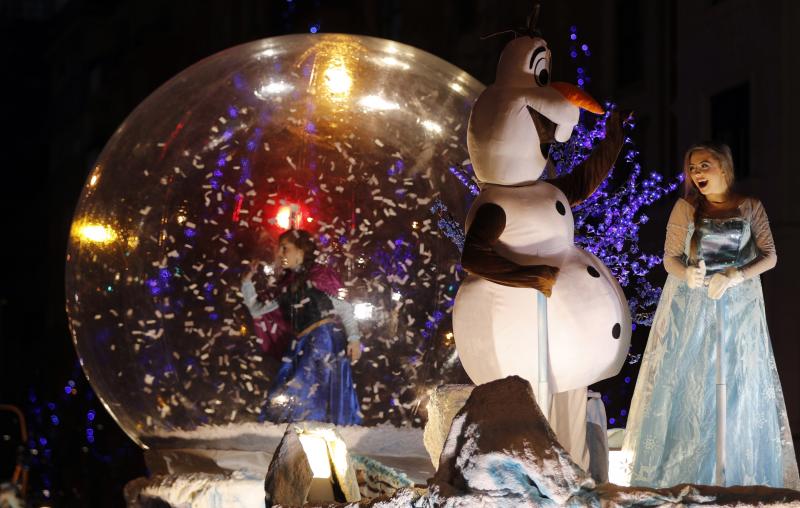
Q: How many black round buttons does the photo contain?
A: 3